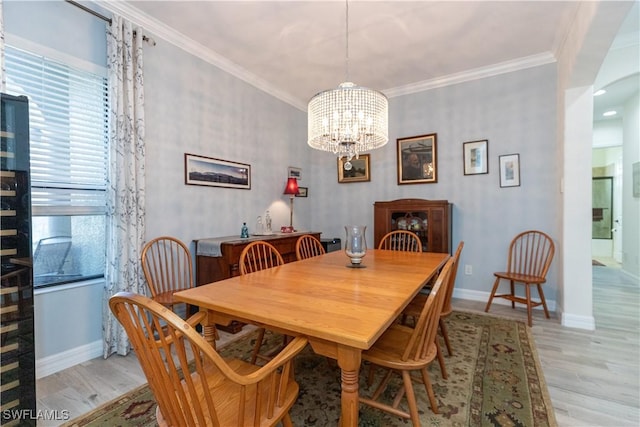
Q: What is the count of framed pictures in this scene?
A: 7